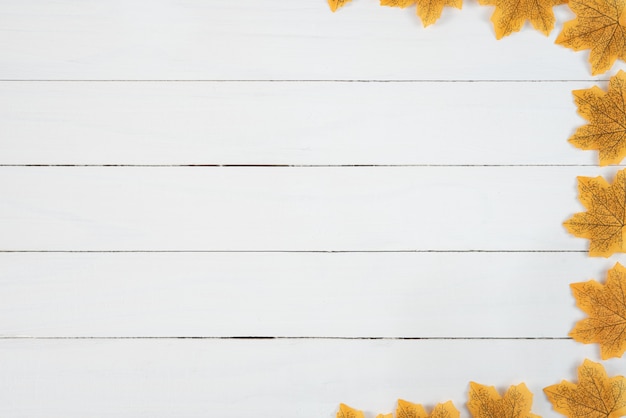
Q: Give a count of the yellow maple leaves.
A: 11